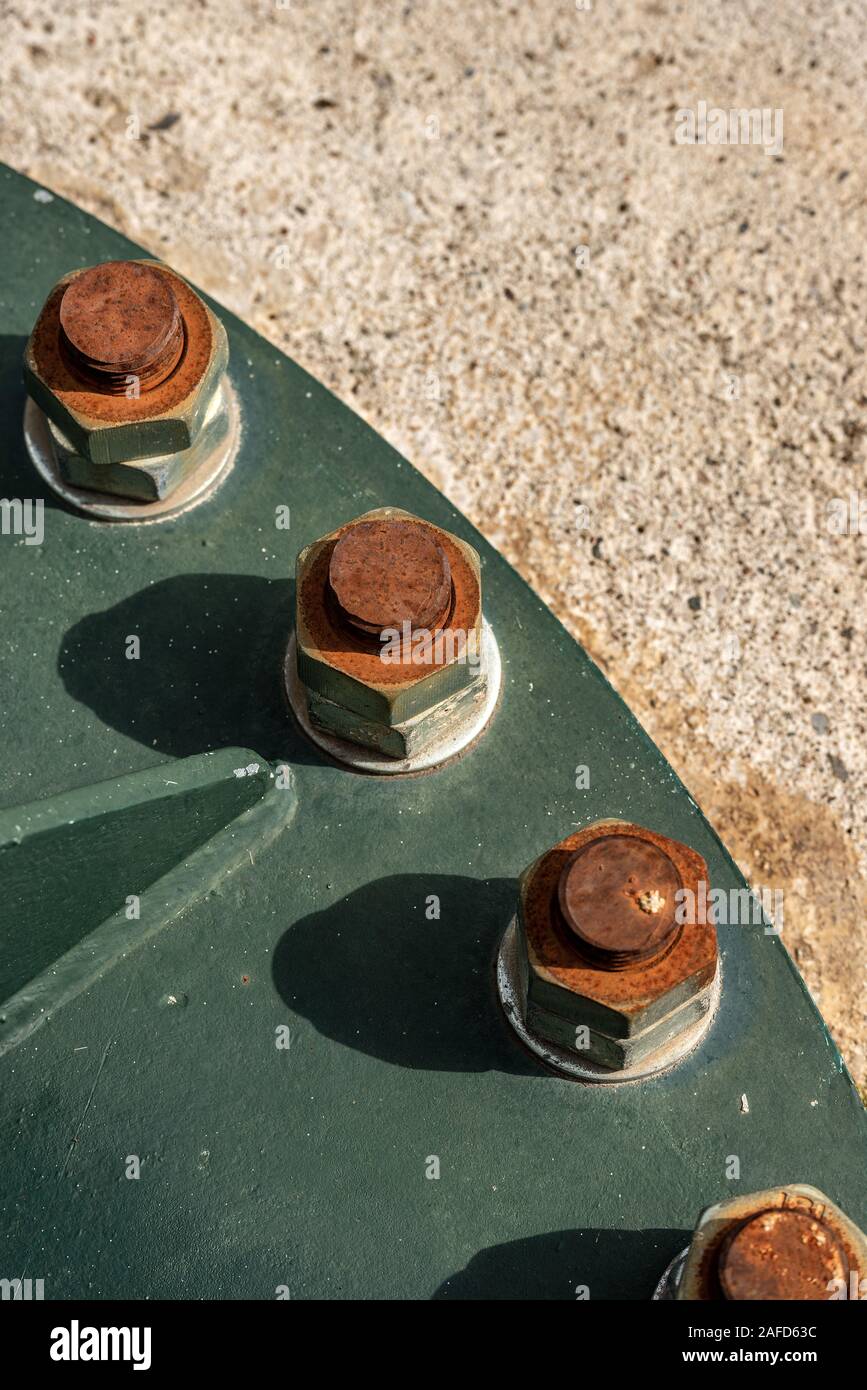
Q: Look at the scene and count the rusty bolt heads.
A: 4